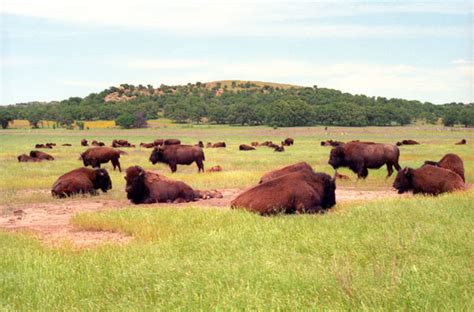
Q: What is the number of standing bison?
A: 3